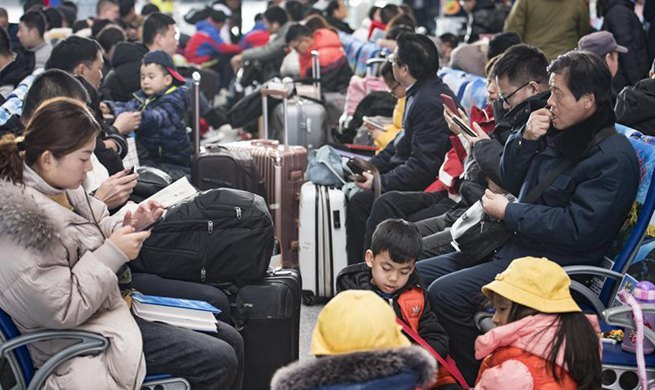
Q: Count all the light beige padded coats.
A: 1